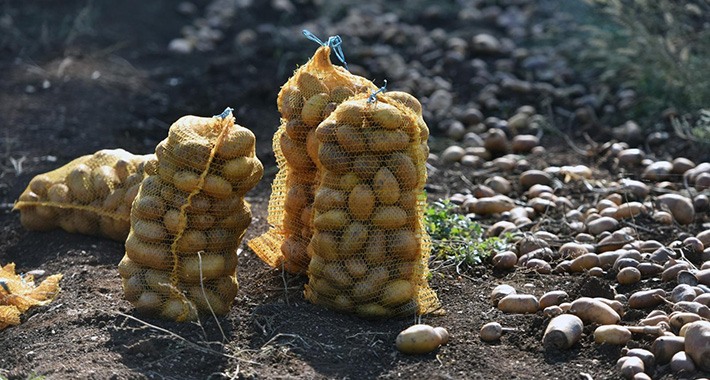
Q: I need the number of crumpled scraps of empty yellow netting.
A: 1